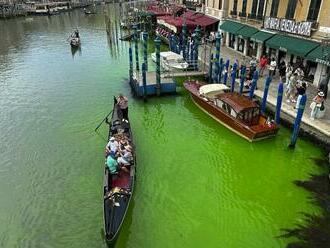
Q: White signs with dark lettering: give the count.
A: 1